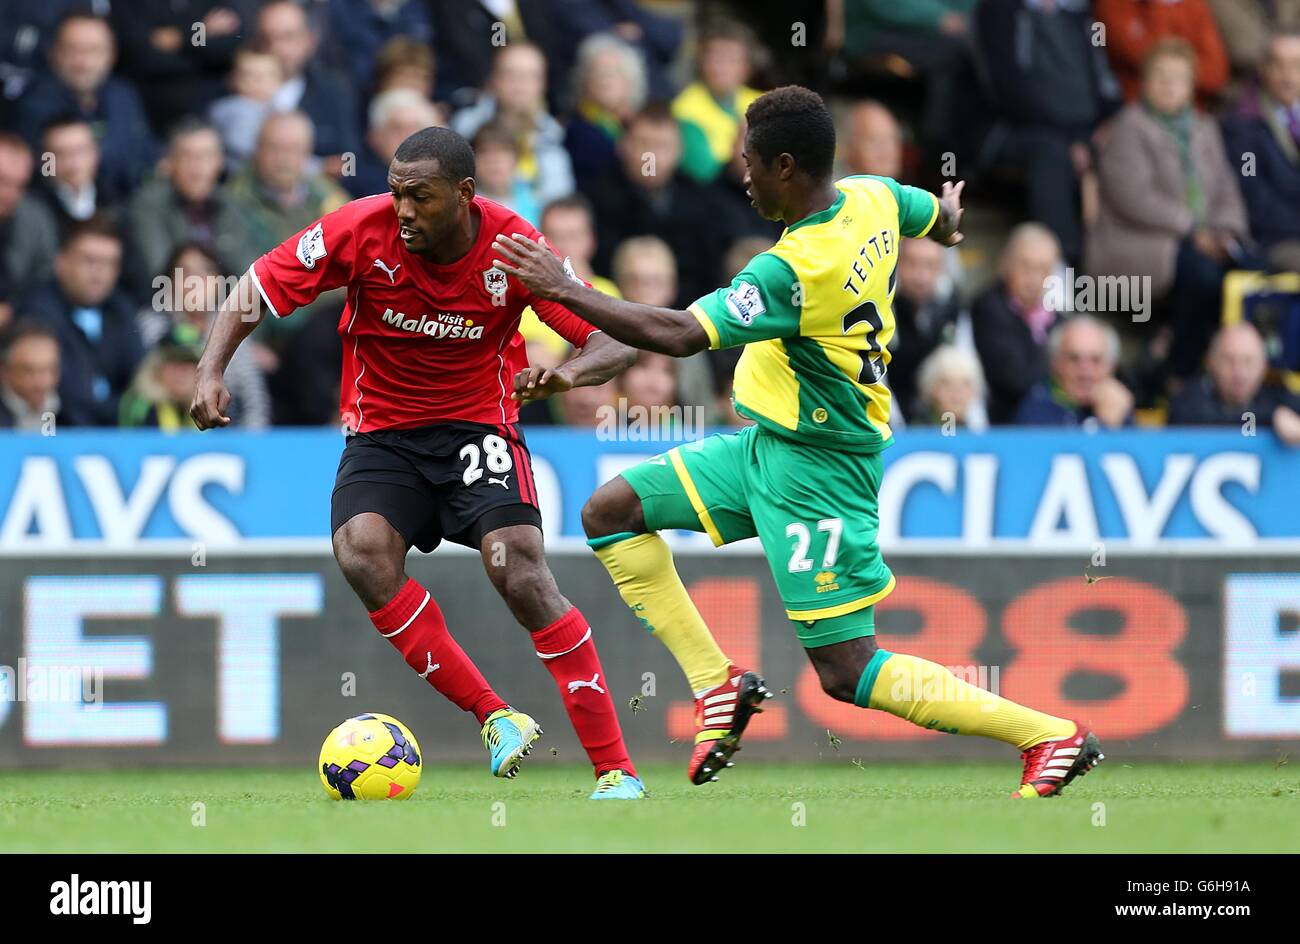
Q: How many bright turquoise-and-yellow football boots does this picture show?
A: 2